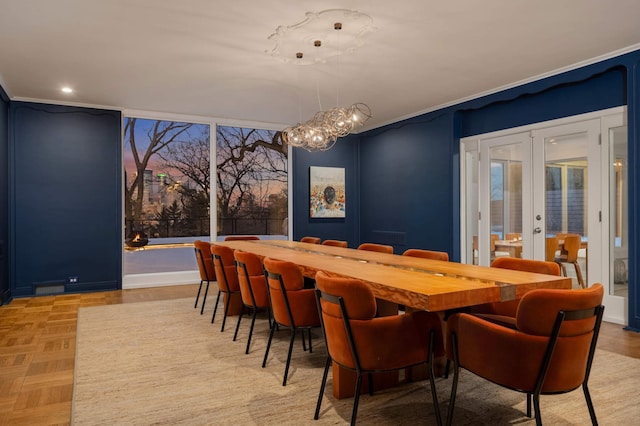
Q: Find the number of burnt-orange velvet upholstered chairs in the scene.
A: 12